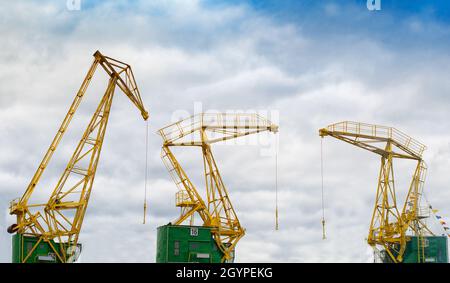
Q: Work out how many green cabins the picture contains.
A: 3